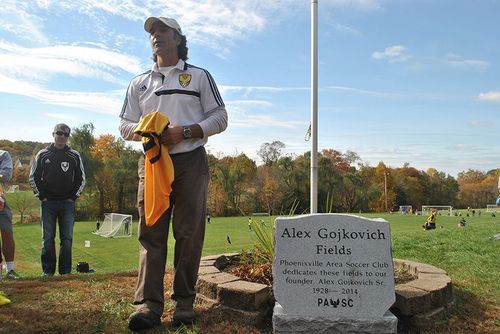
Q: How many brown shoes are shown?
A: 2